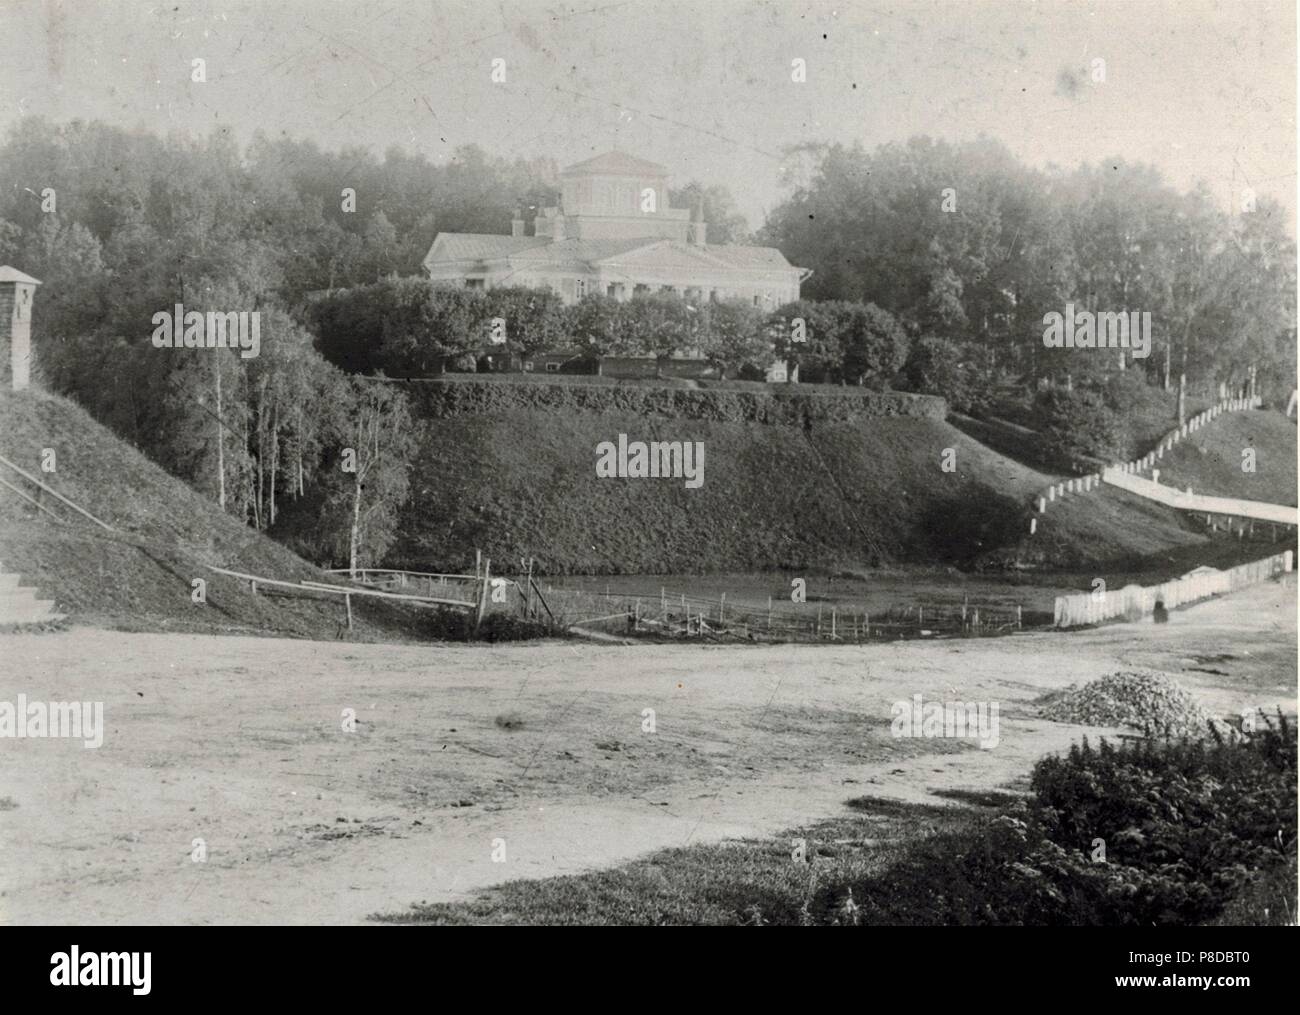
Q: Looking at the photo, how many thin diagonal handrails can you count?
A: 2